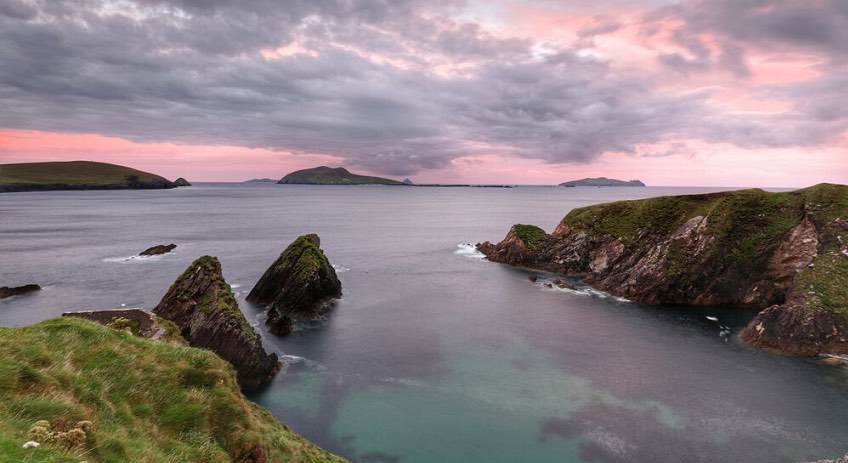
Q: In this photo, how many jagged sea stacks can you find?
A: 2